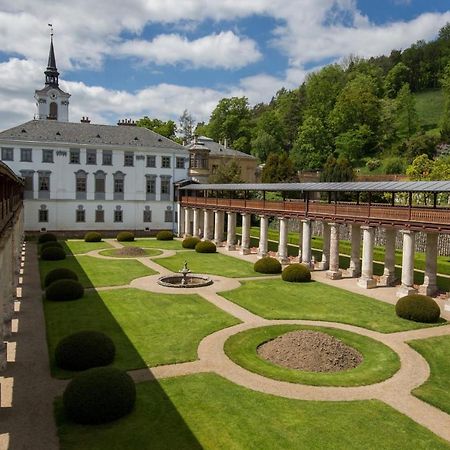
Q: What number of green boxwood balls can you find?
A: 15